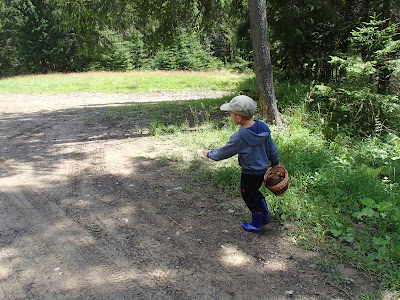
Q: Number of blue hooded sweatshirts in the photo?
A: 1